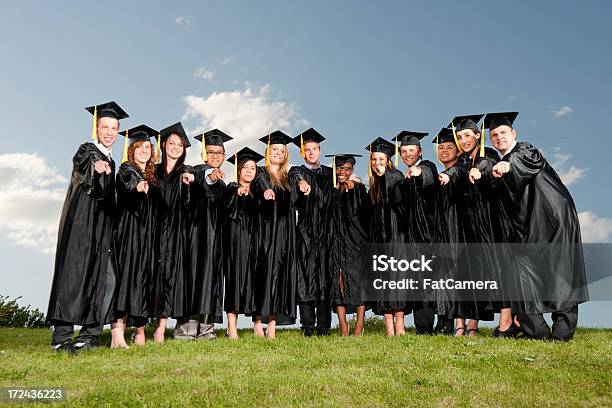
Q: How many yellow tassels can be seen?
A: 13